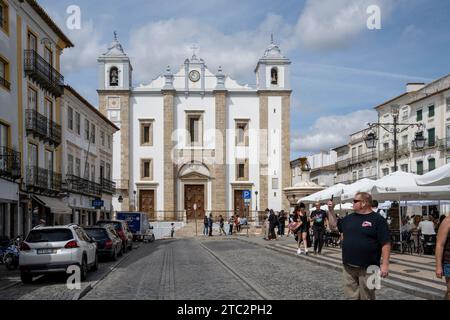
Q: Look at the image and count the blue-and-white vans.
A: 1